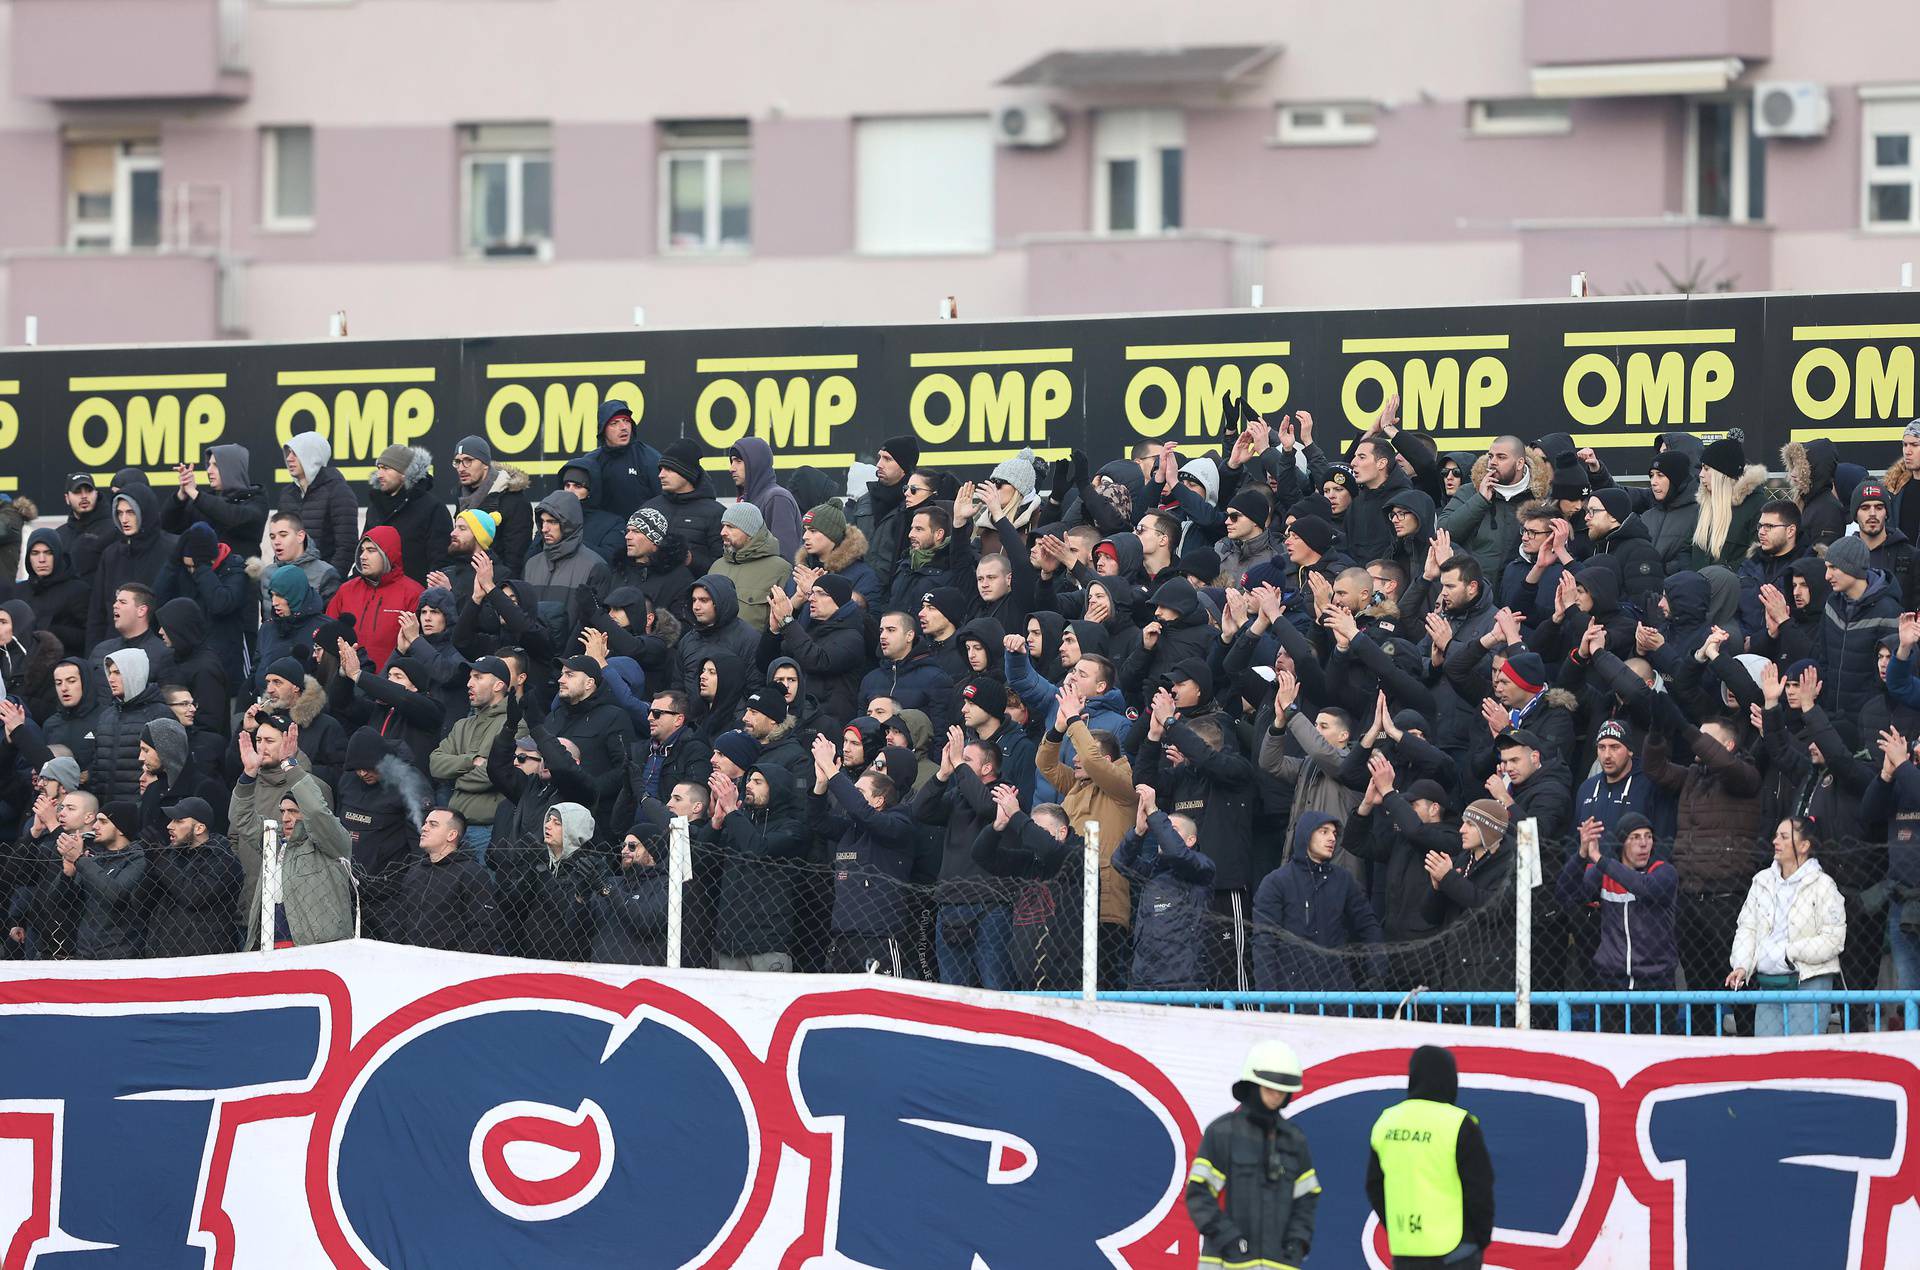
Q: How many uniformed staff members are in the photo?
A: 2